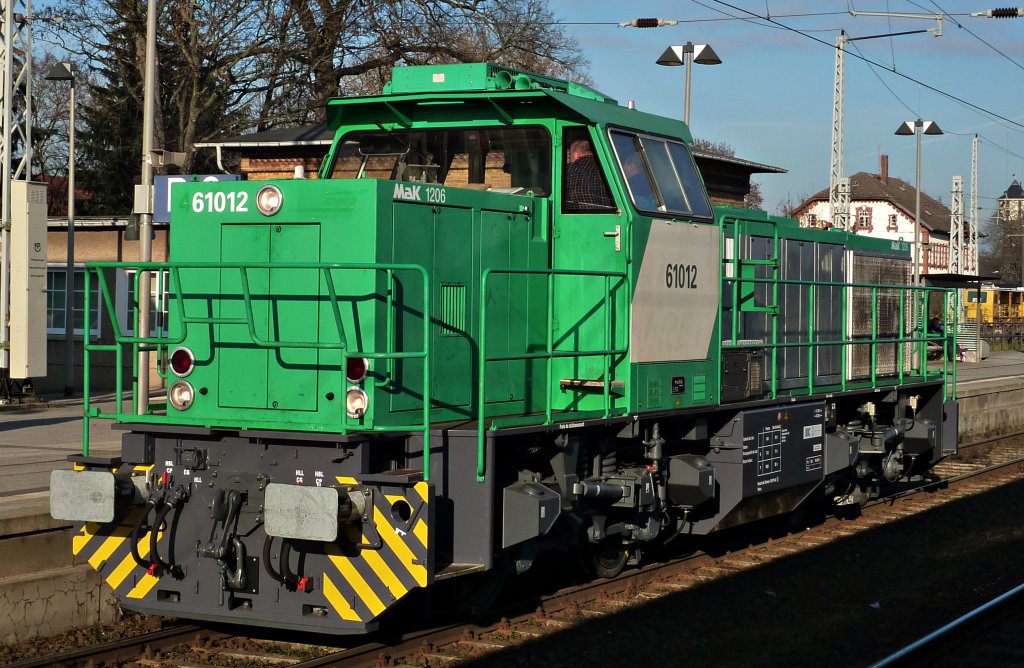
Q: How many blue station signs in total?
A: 1